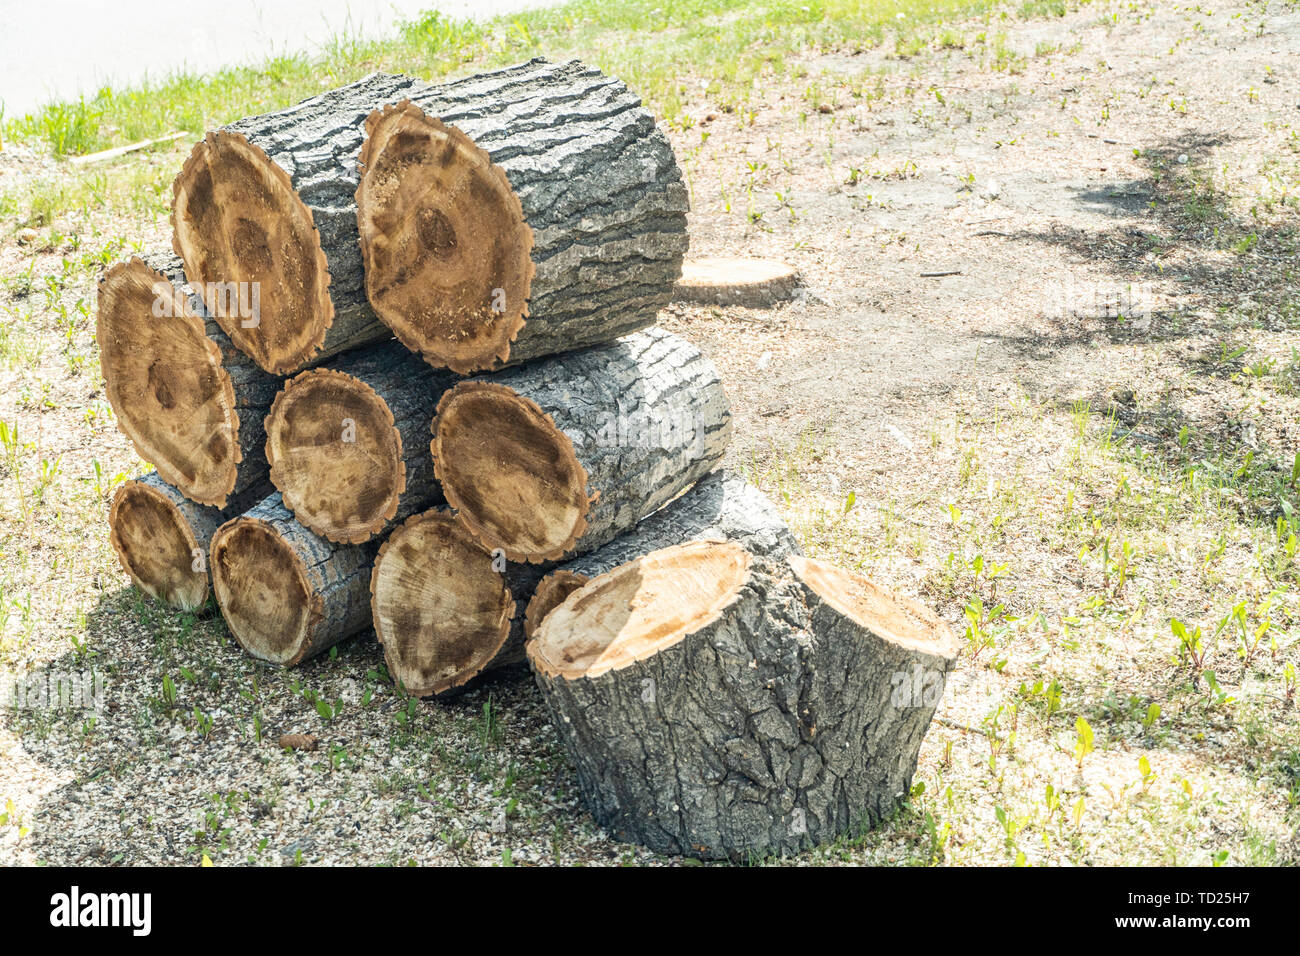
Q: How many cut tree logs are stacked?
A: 9